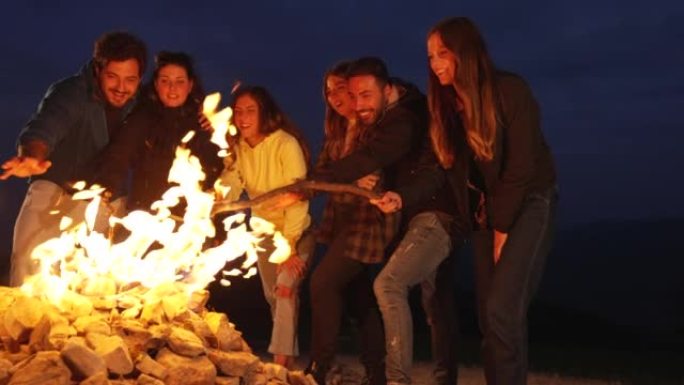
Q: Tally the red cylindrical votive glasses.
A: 0